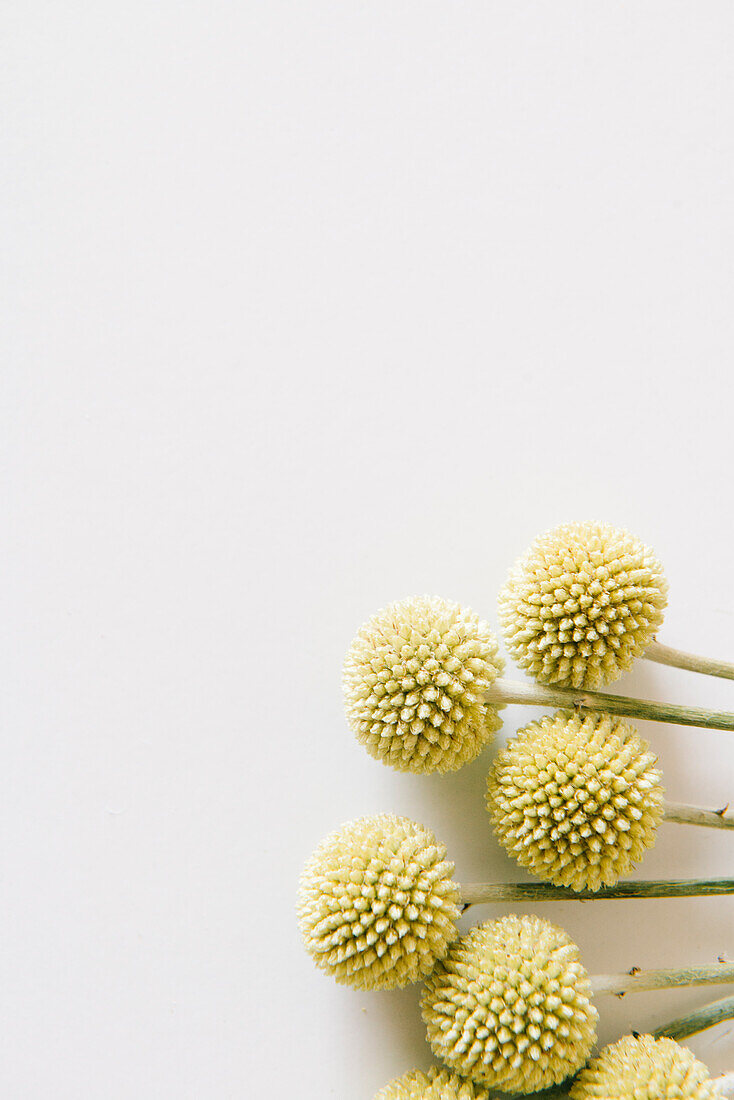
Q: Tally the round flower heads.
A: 7